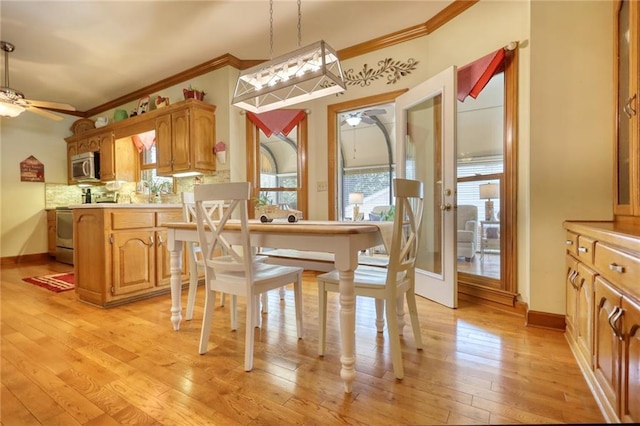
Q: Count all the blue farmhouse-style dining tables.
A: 0